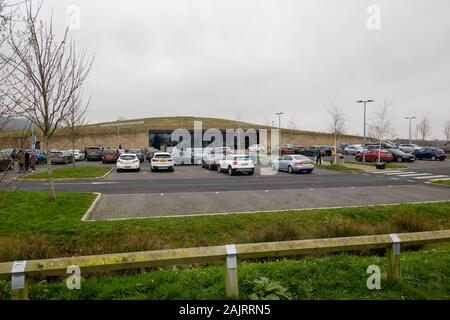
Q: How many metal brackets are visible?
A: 3